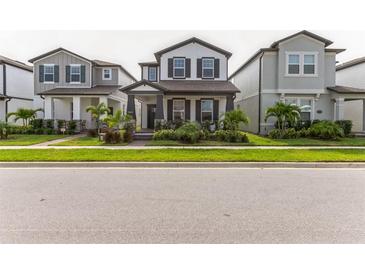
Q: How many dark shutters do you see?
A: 12